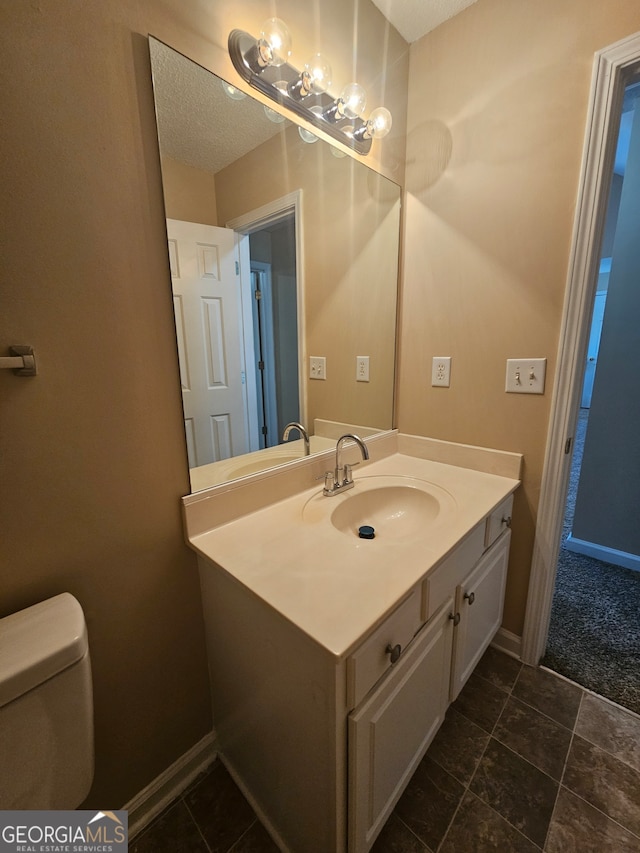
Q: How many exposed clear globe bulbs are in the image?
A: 4